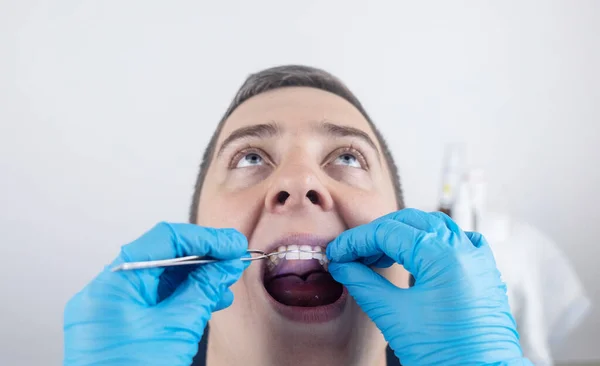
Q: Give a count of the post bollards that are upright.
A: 0